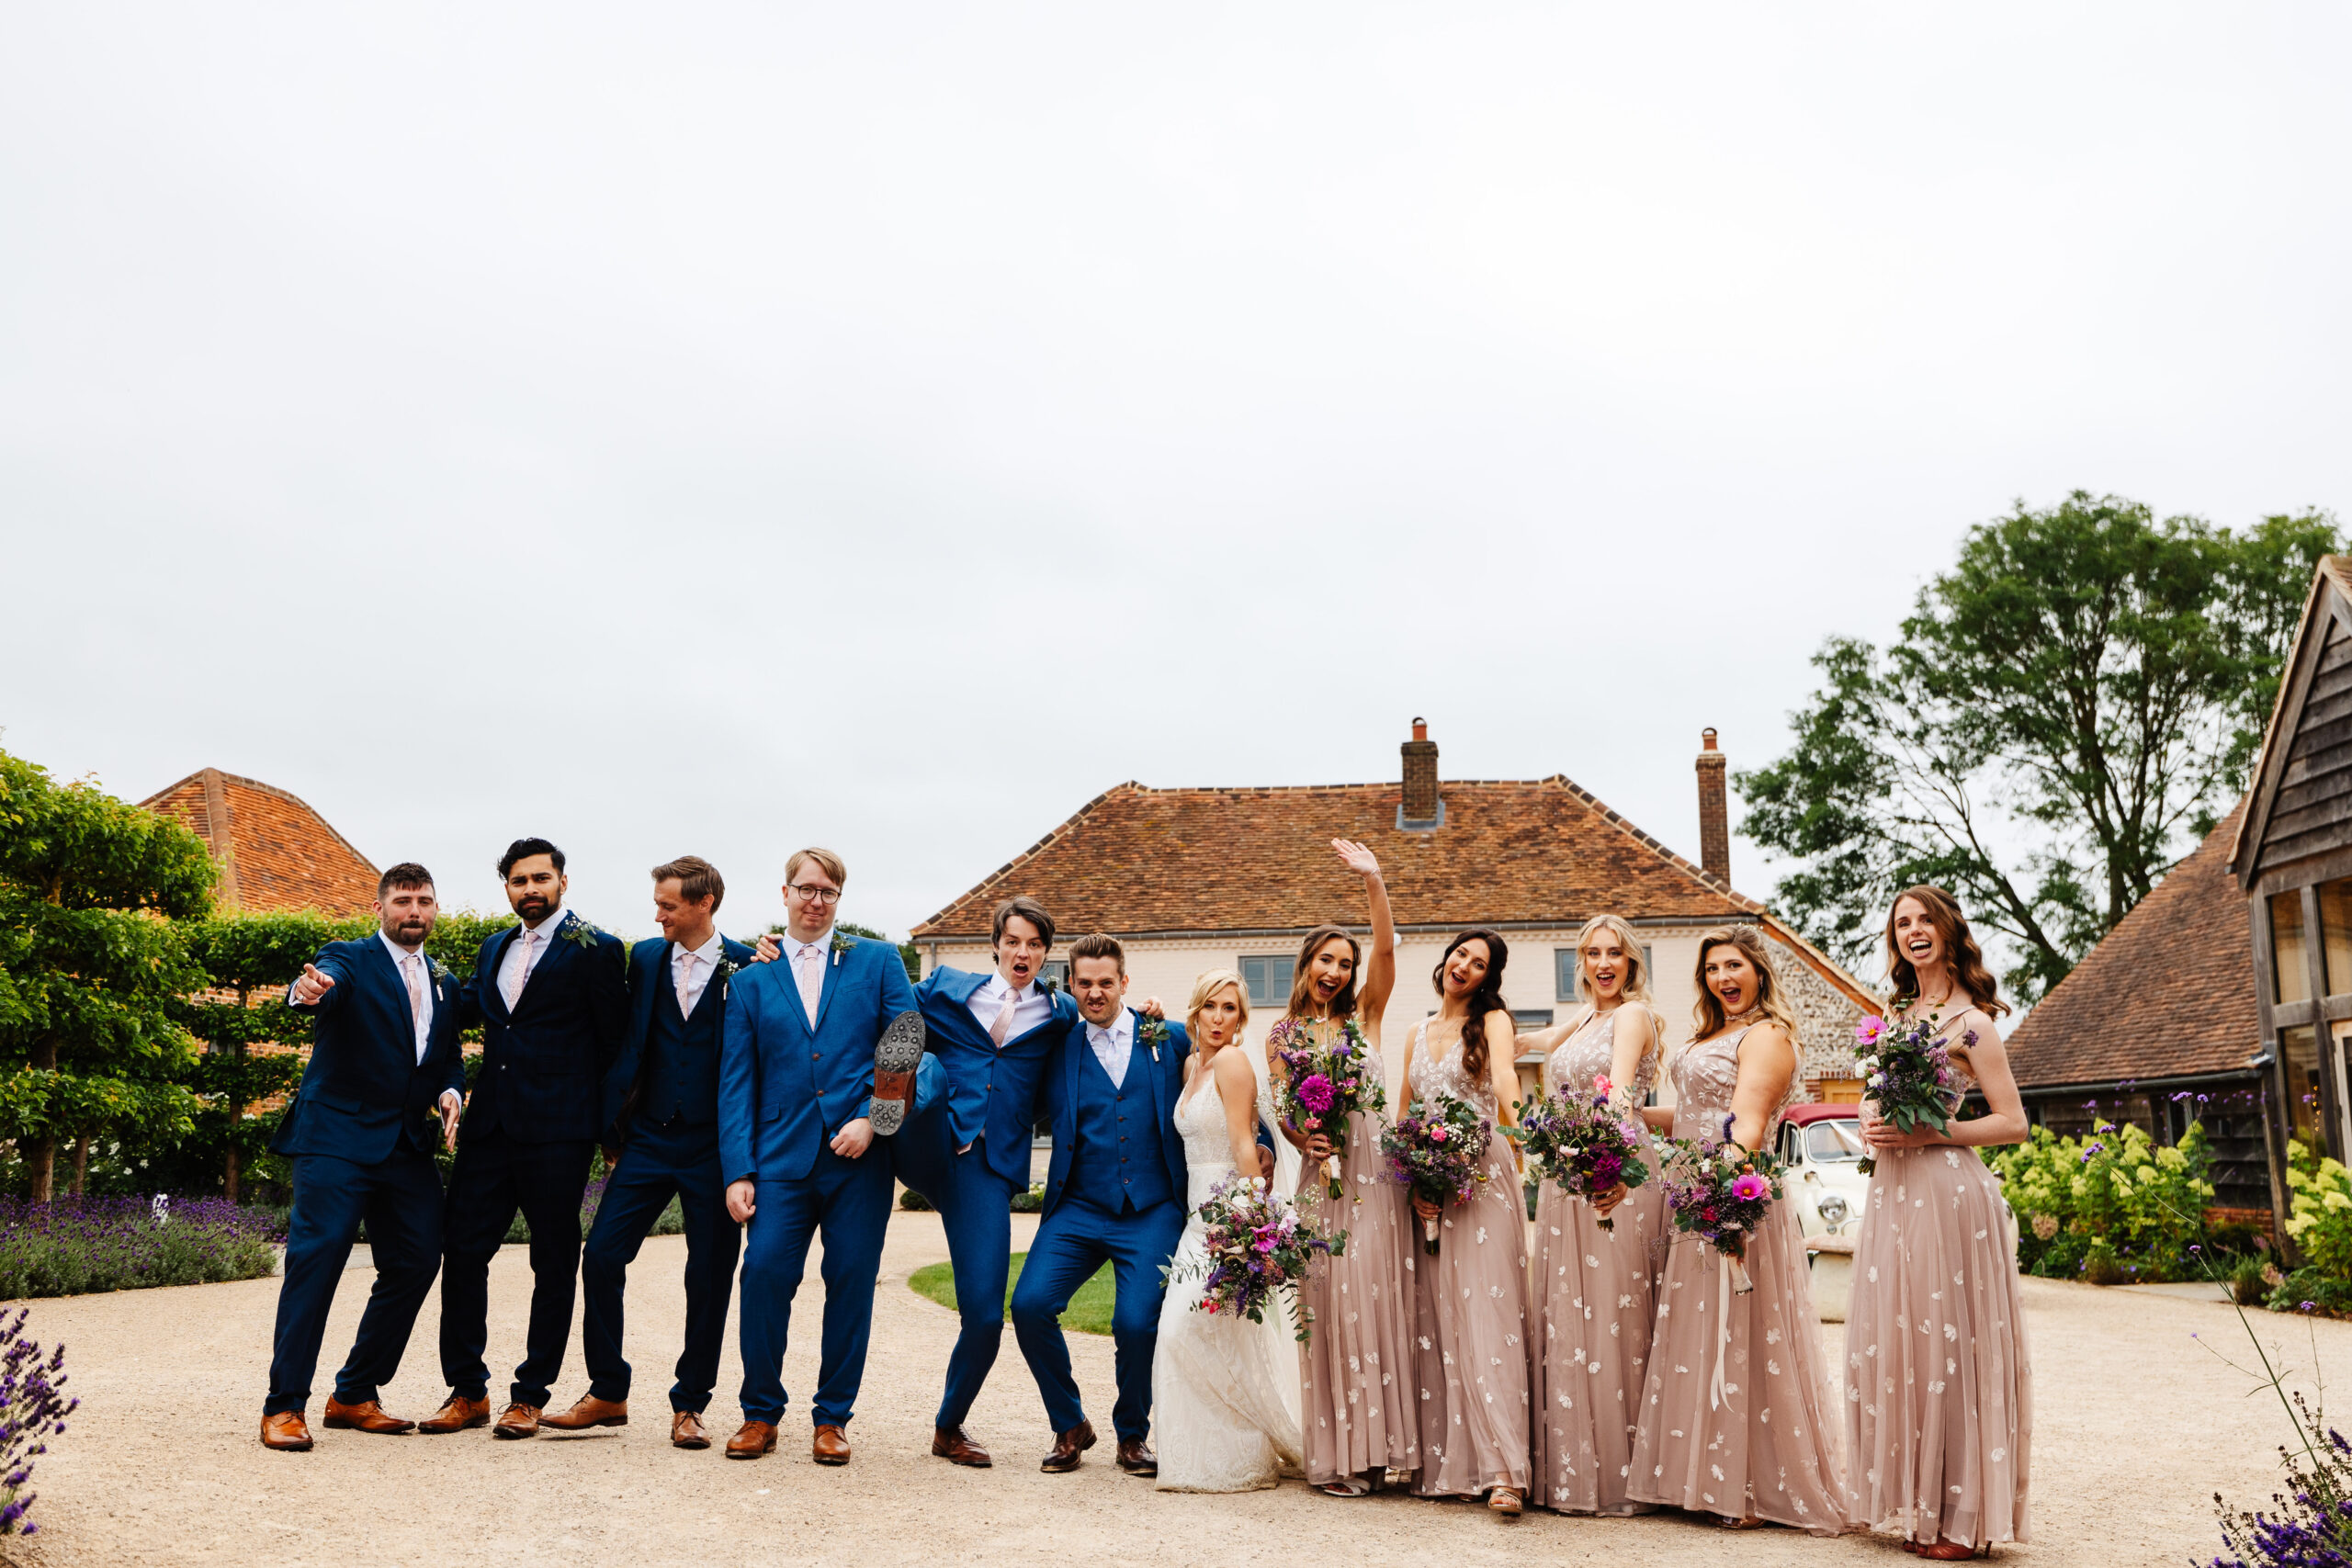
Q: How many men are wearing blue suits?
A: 6